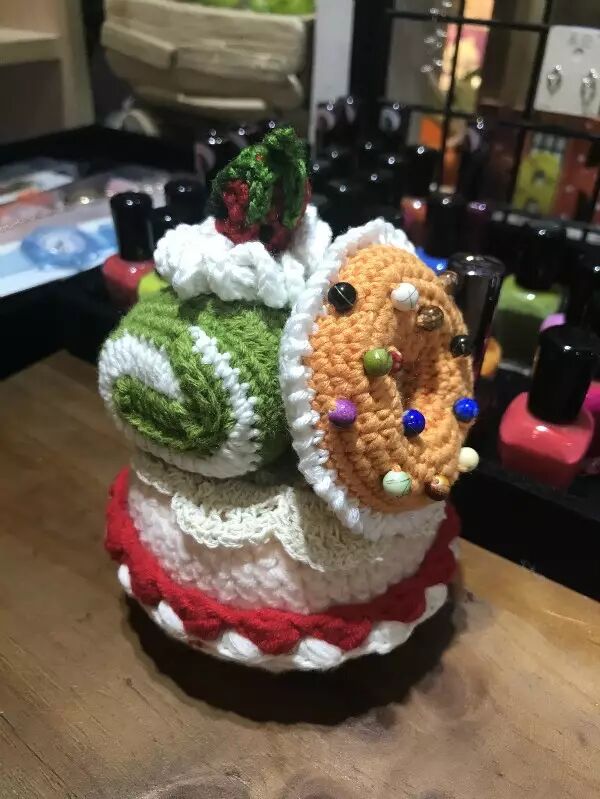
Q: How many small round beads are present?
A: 13